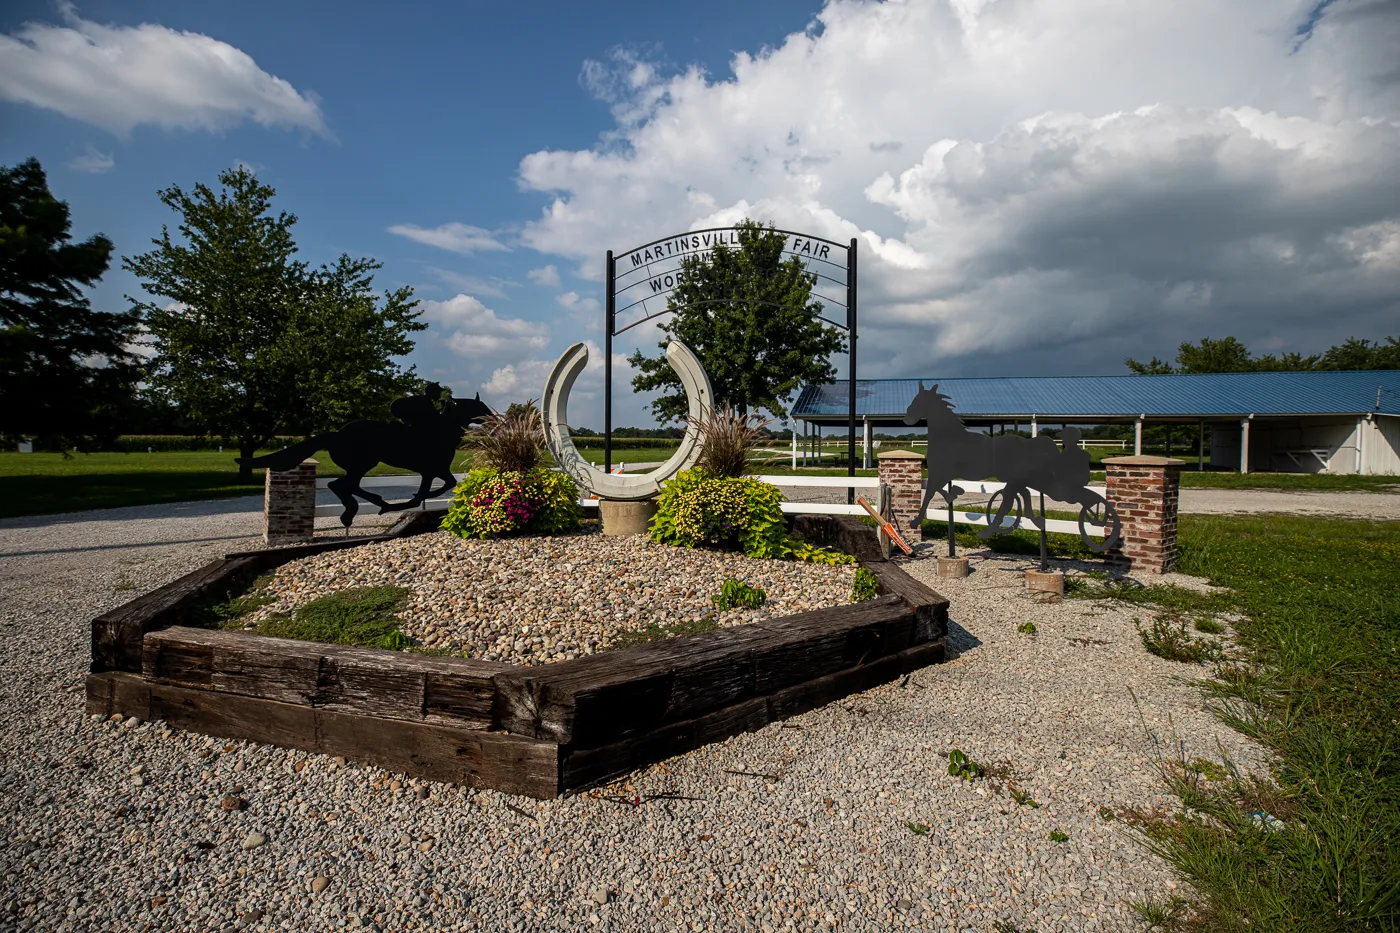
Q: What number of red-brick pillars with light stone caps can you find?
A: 3